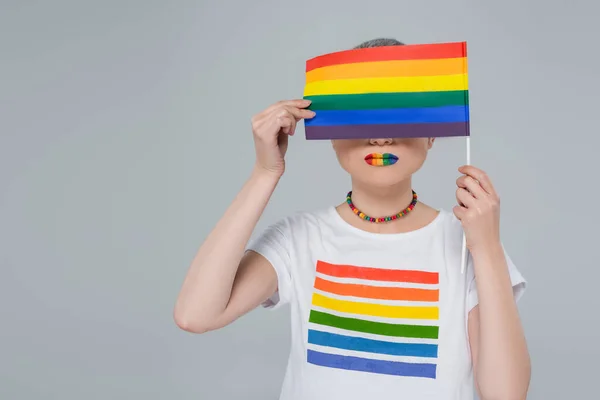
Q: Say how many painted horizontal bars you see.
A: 6